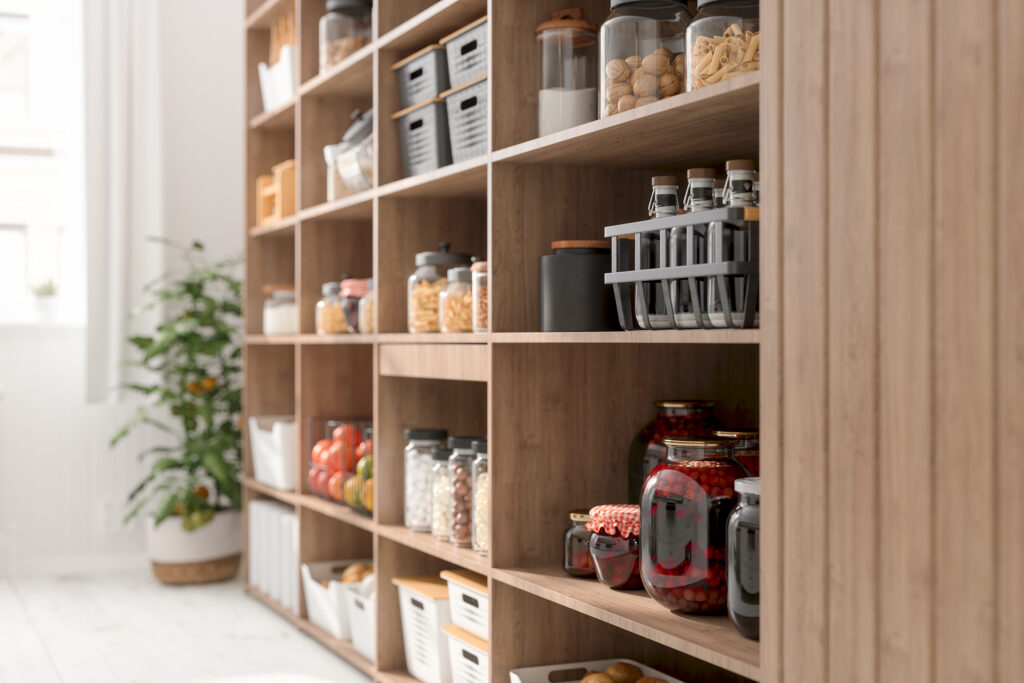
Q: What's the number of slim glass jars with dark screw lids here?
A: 4